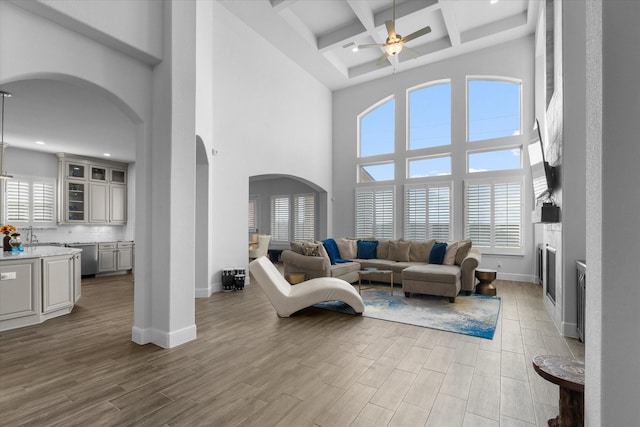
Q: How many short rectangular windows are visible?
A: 3